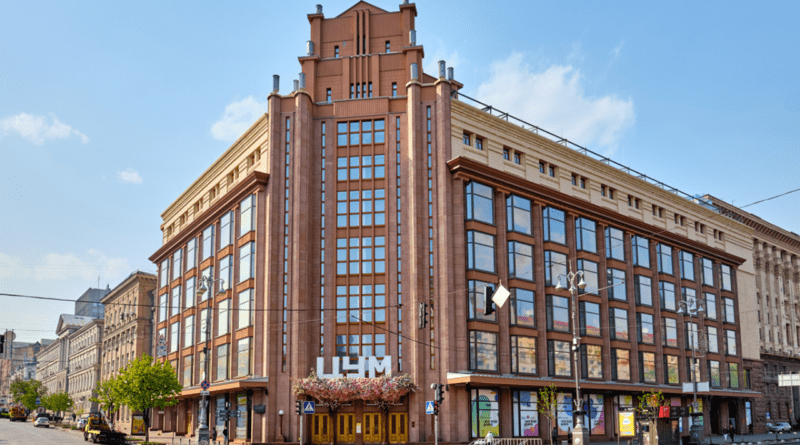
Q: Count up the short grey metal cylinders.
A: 10